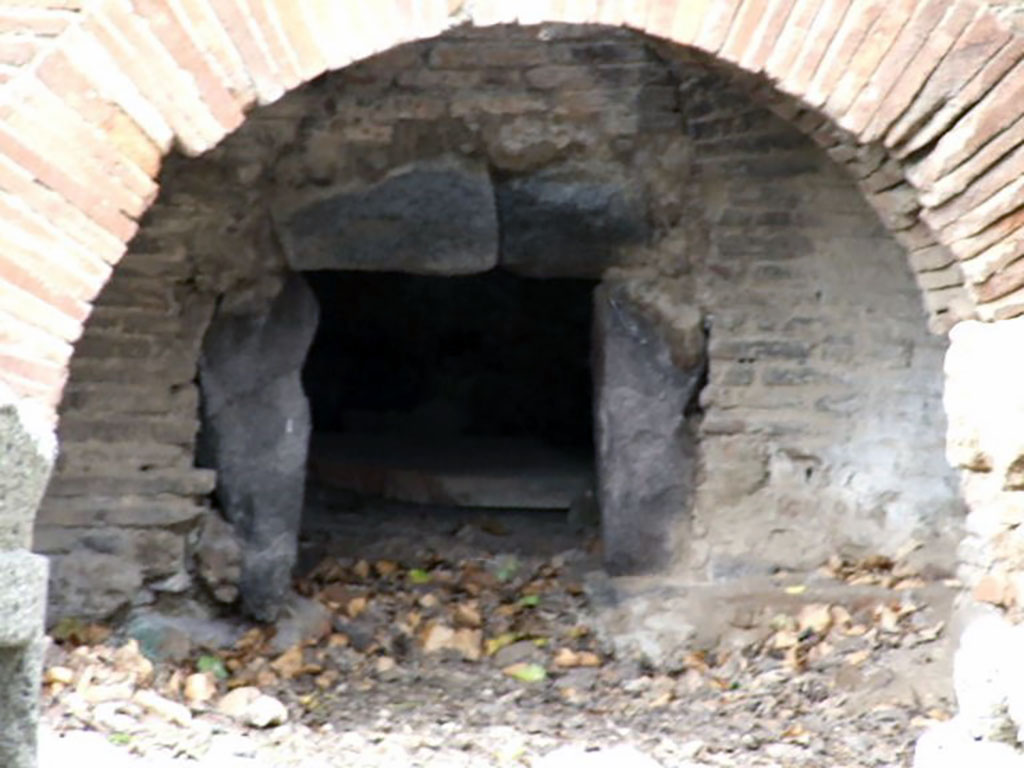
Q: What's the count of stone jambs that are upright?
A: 2